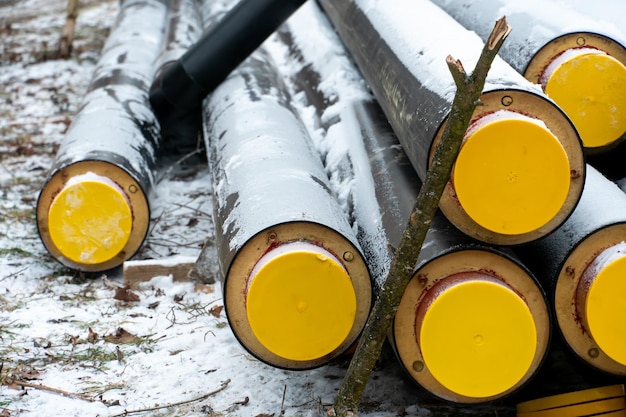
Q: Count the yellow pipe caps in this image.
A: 6